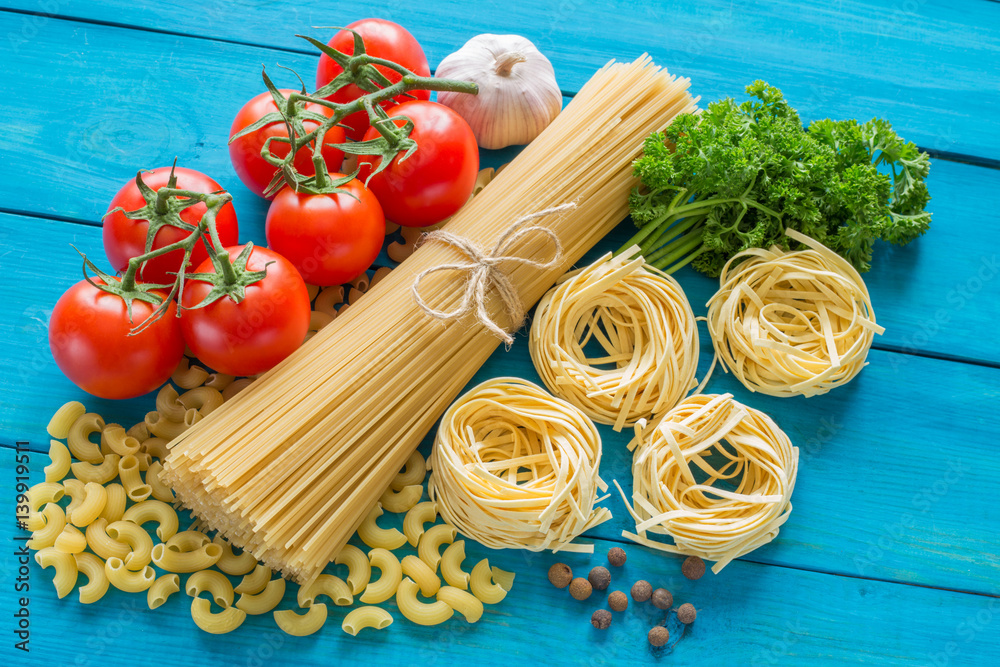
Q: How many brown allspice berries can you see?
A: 11